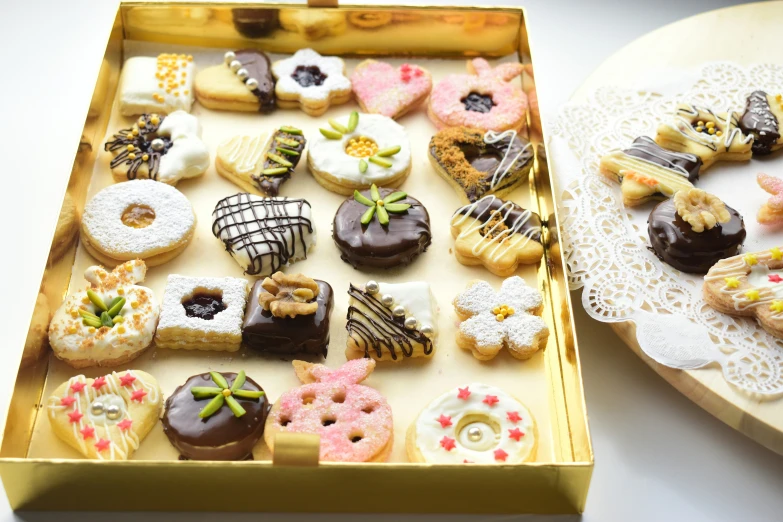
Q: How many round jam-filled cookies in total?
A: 1